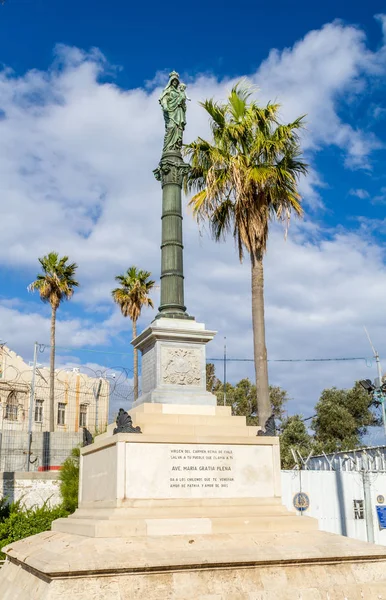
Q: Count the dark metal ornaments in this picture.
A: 3